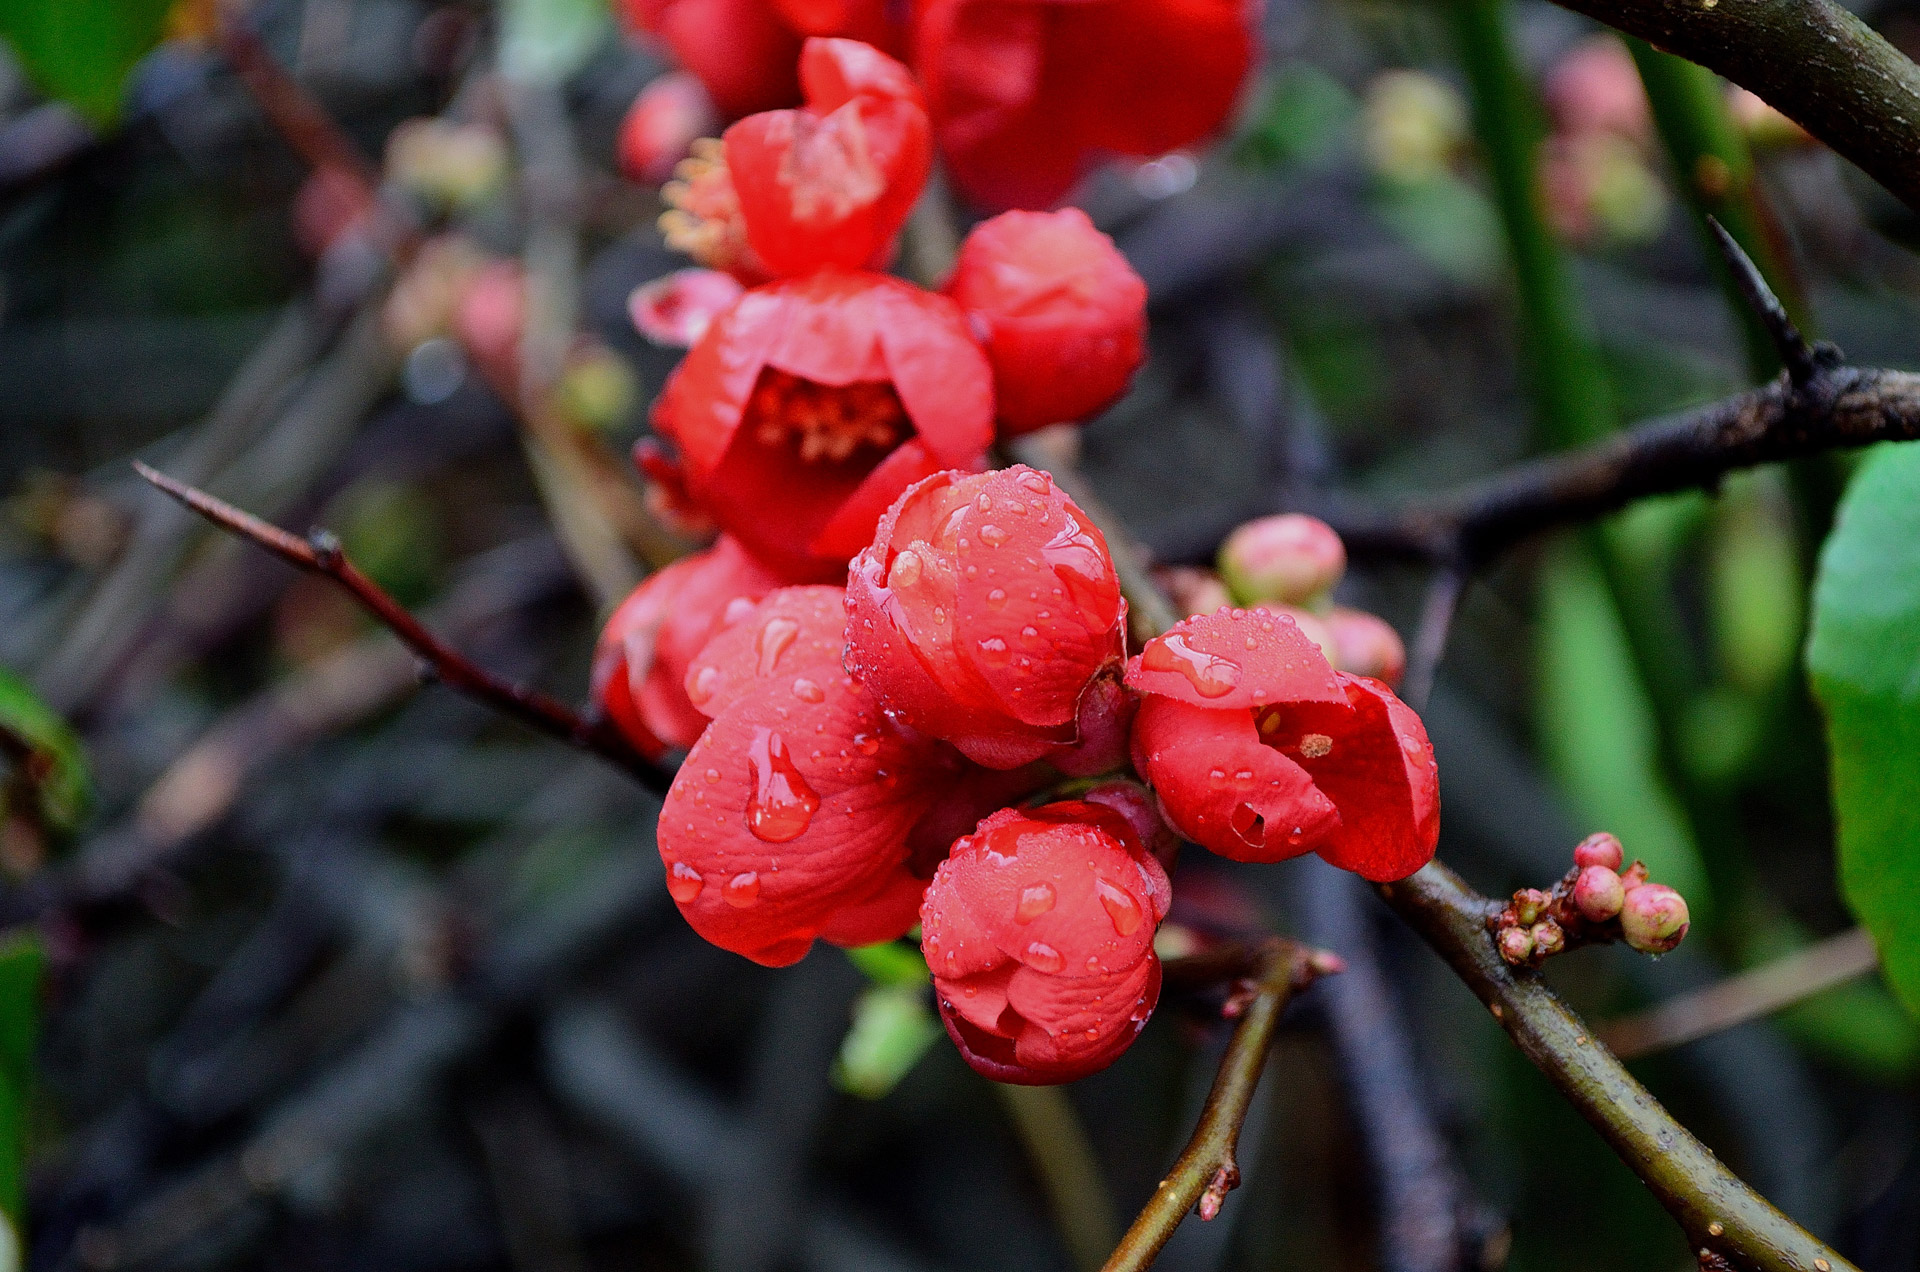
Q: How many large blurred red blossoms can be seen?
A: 2